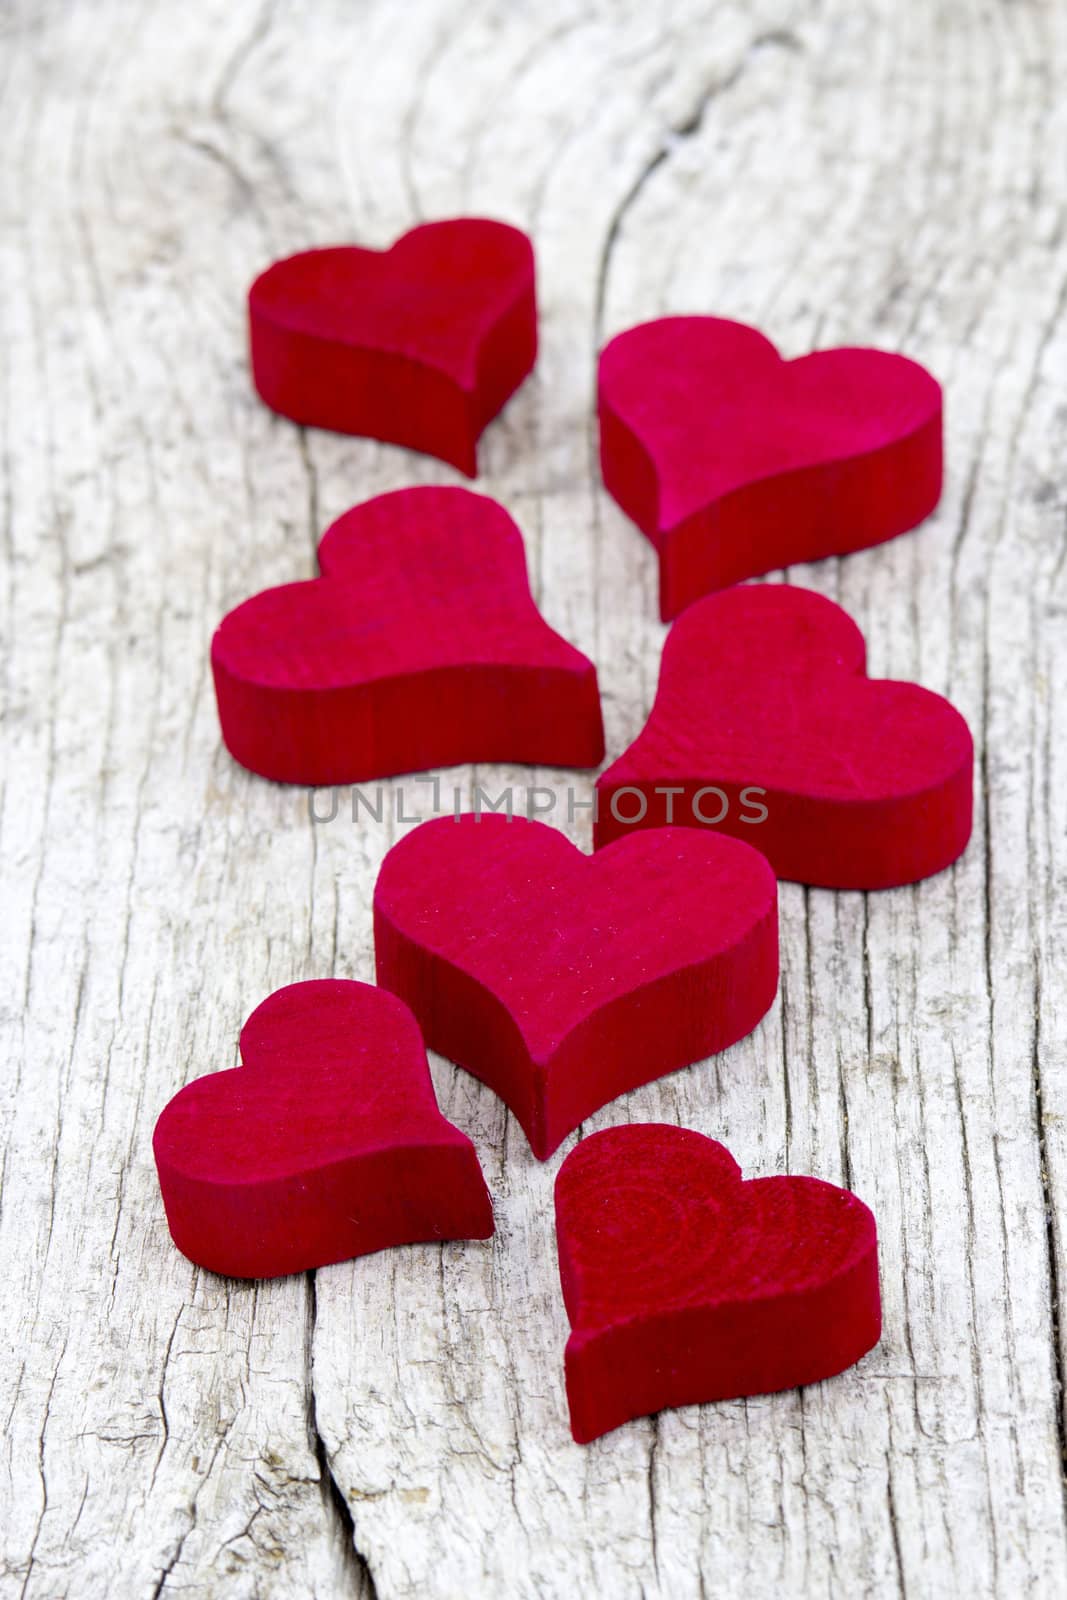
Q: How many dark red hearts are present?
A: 7